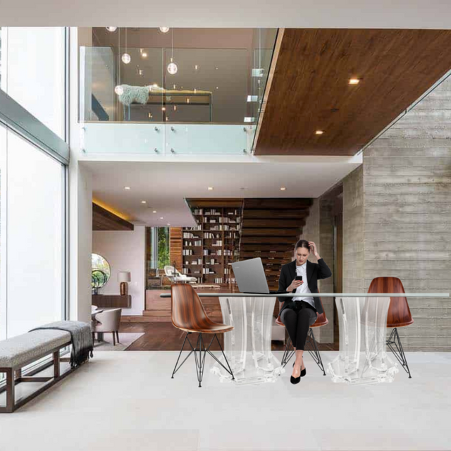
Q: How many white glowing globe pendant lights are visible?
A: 5